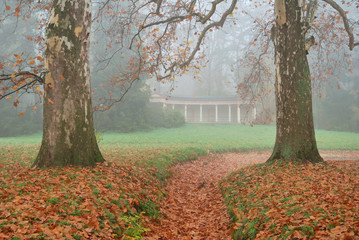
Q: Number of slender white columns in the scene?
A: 8